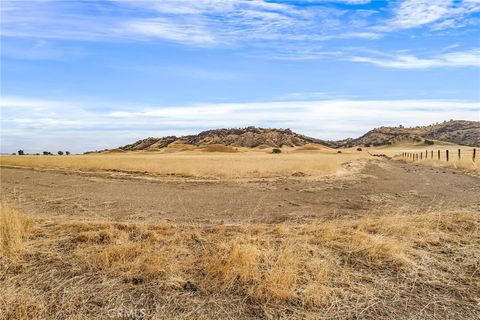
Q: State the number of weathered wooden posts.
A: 13